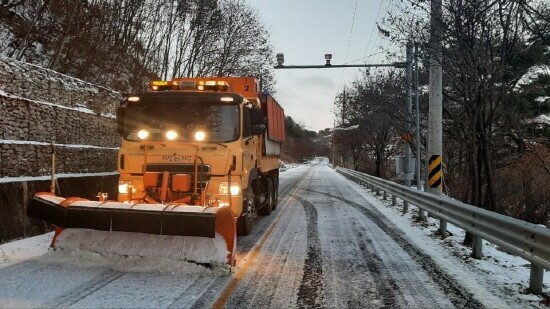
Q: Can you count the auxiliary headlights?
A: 3